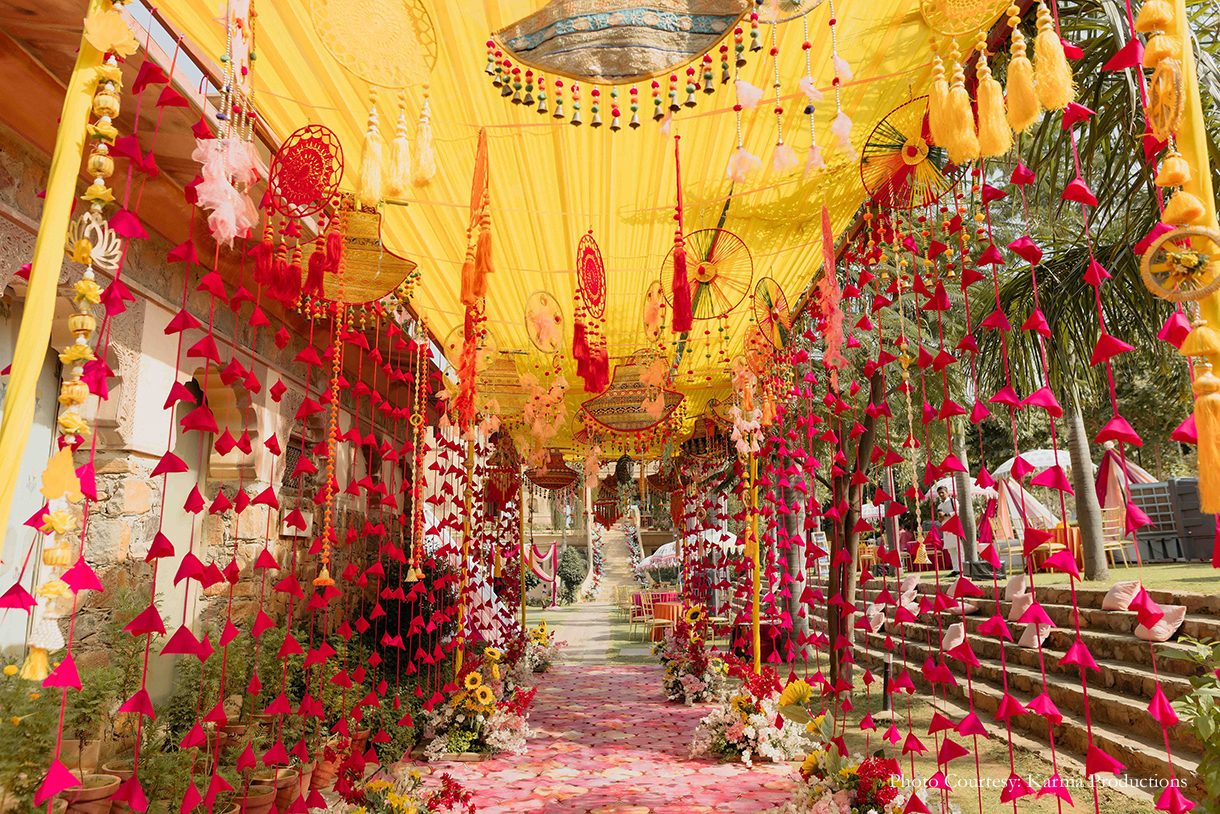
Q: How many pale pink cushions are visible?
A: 13